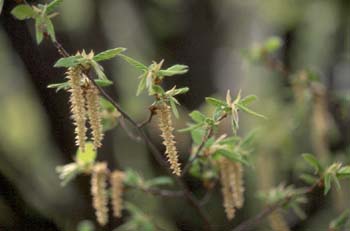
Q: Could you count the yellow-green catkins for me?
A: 7